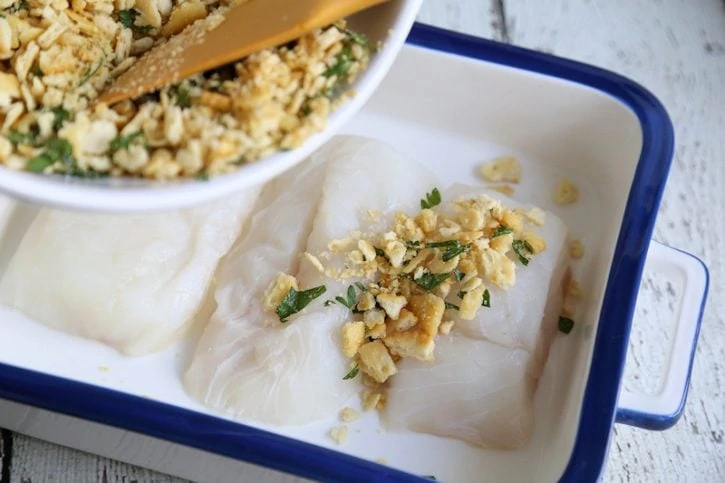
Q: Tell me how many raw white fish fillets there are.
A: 3